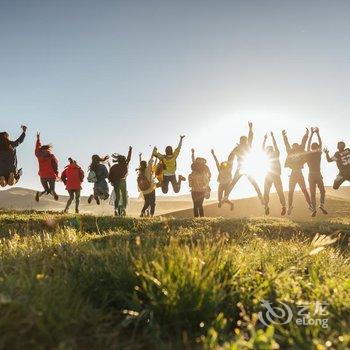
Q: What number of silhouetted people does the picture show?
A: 14